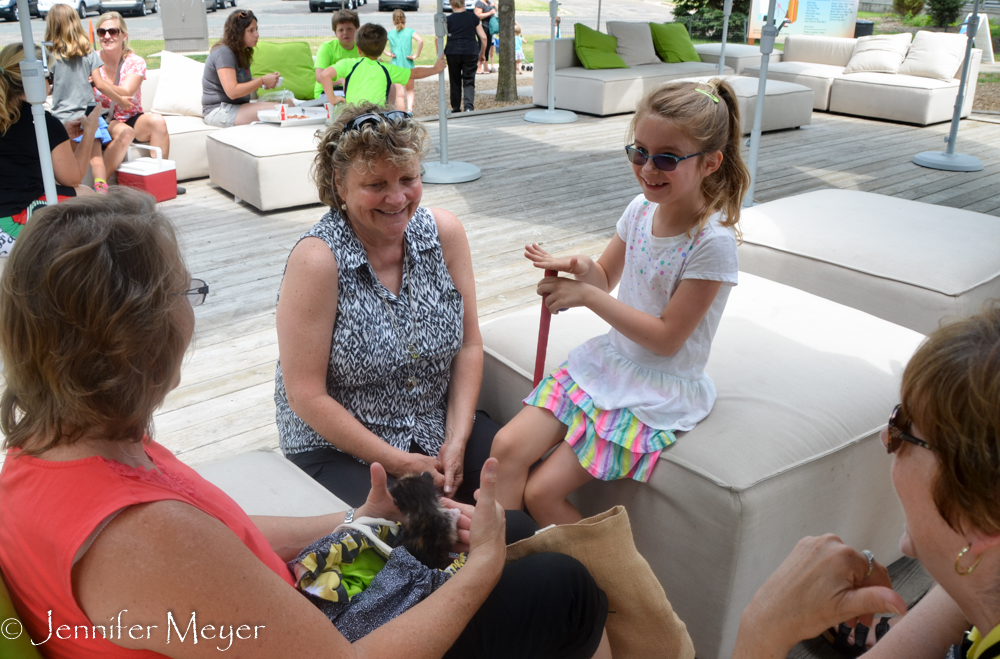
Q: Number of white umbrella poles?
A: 6